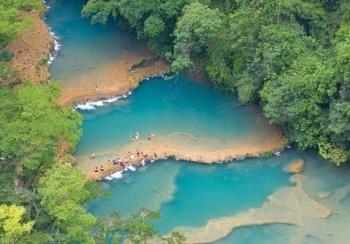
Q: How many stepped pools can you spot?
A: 3